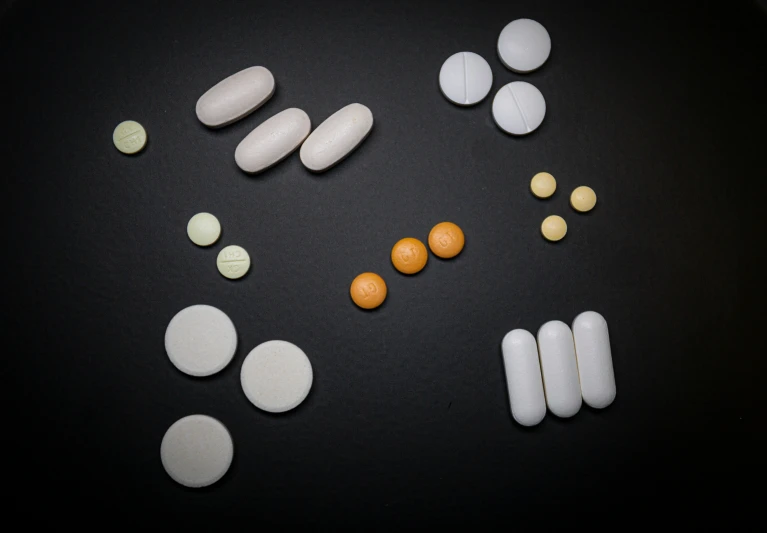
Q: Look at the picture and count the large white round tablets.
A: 3